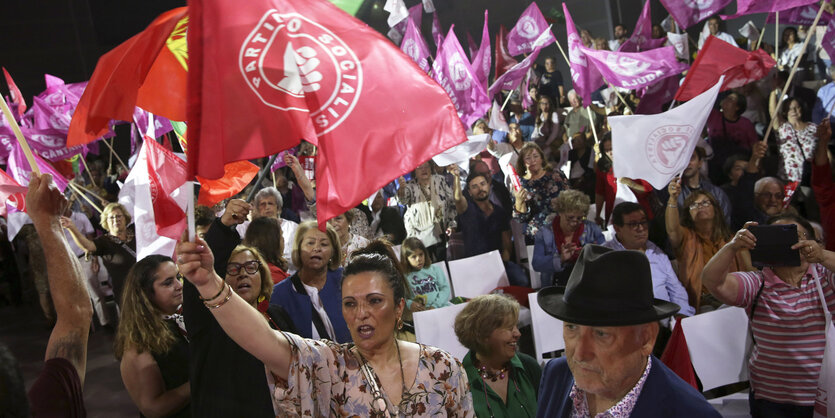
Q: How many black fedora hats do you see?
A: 1